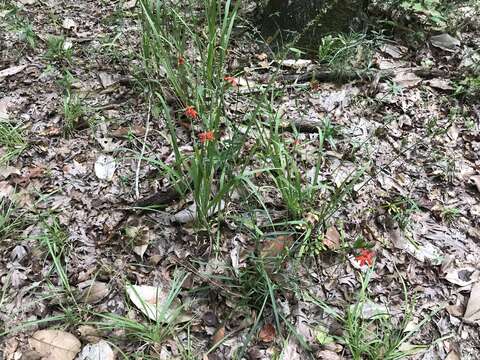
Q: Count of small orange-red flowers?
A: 5